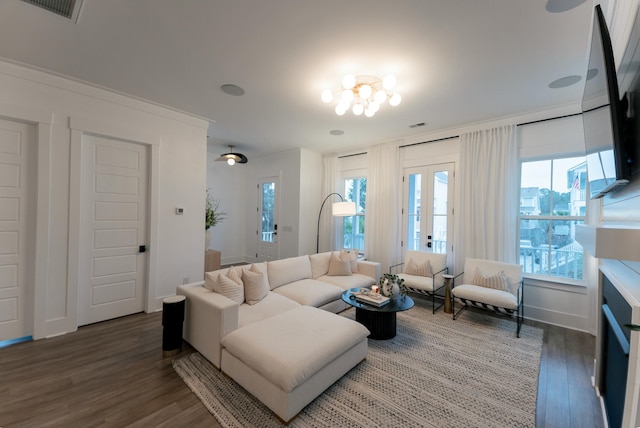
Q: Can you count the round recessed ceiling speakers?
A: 4